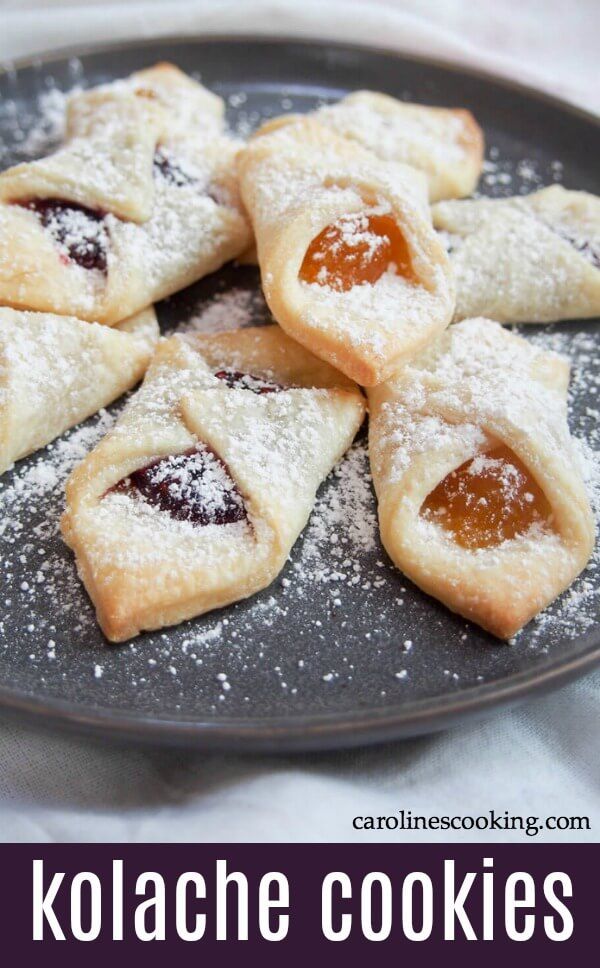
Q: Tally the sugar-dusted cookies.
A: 8